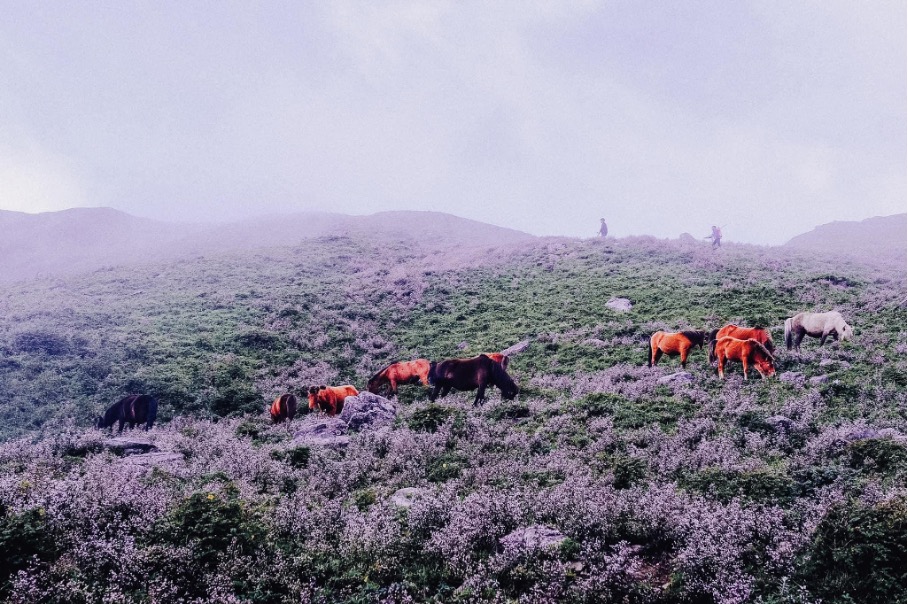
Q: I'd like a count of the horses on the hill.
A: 10